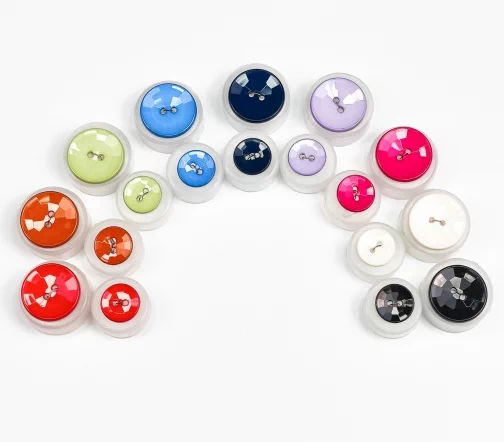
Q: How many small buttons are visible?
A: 9